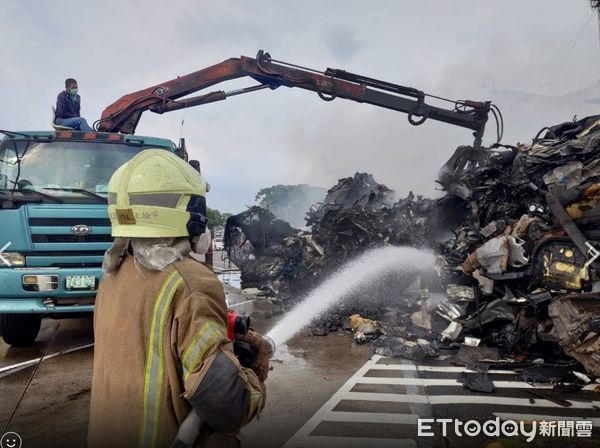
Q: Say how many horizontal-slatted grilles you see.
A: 1